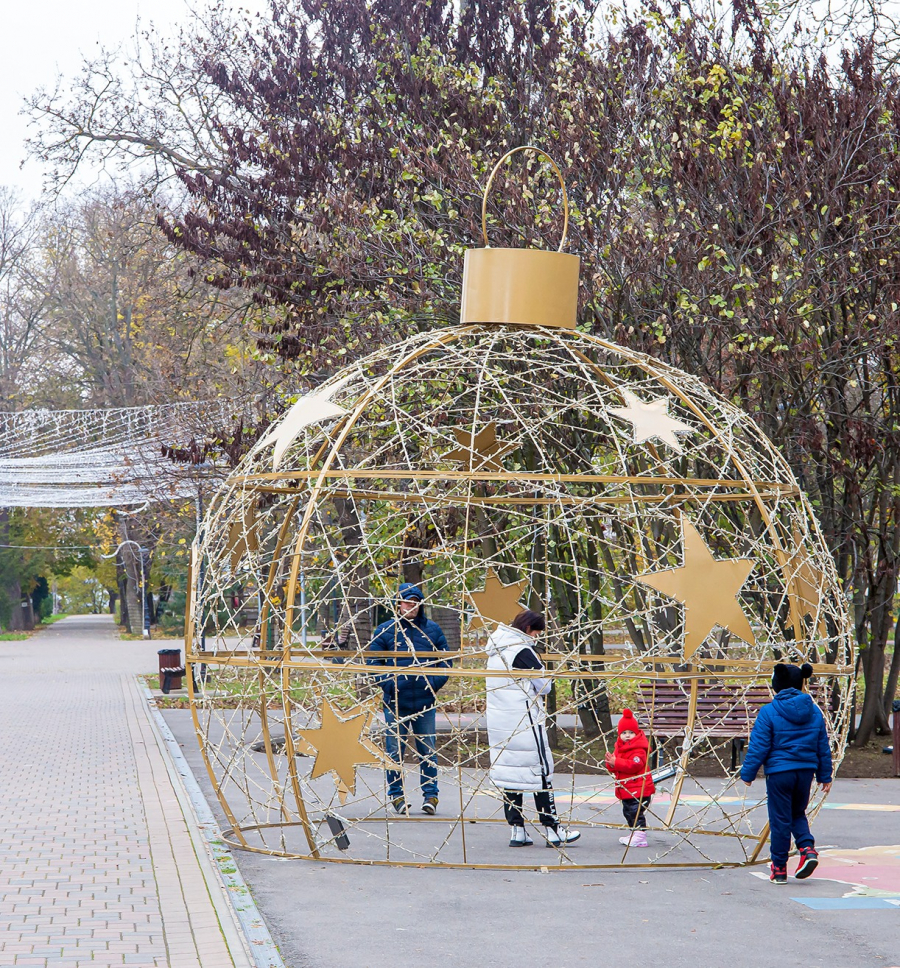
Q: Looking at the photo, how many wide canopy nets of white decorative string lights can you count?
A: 1